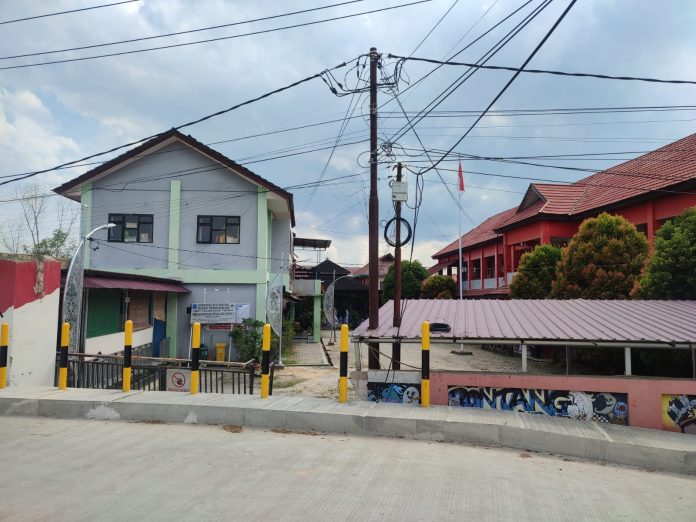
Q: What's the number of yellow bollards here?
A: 7